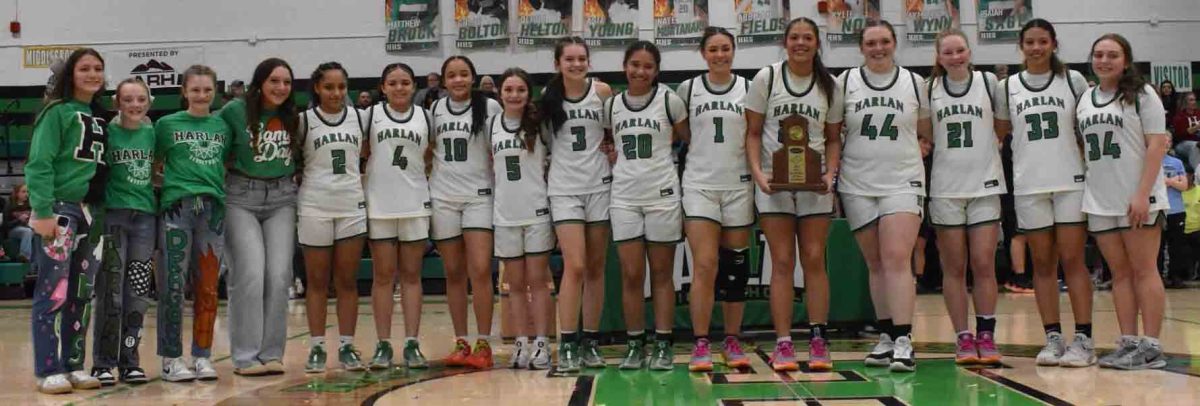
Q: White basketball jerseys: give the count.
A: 12